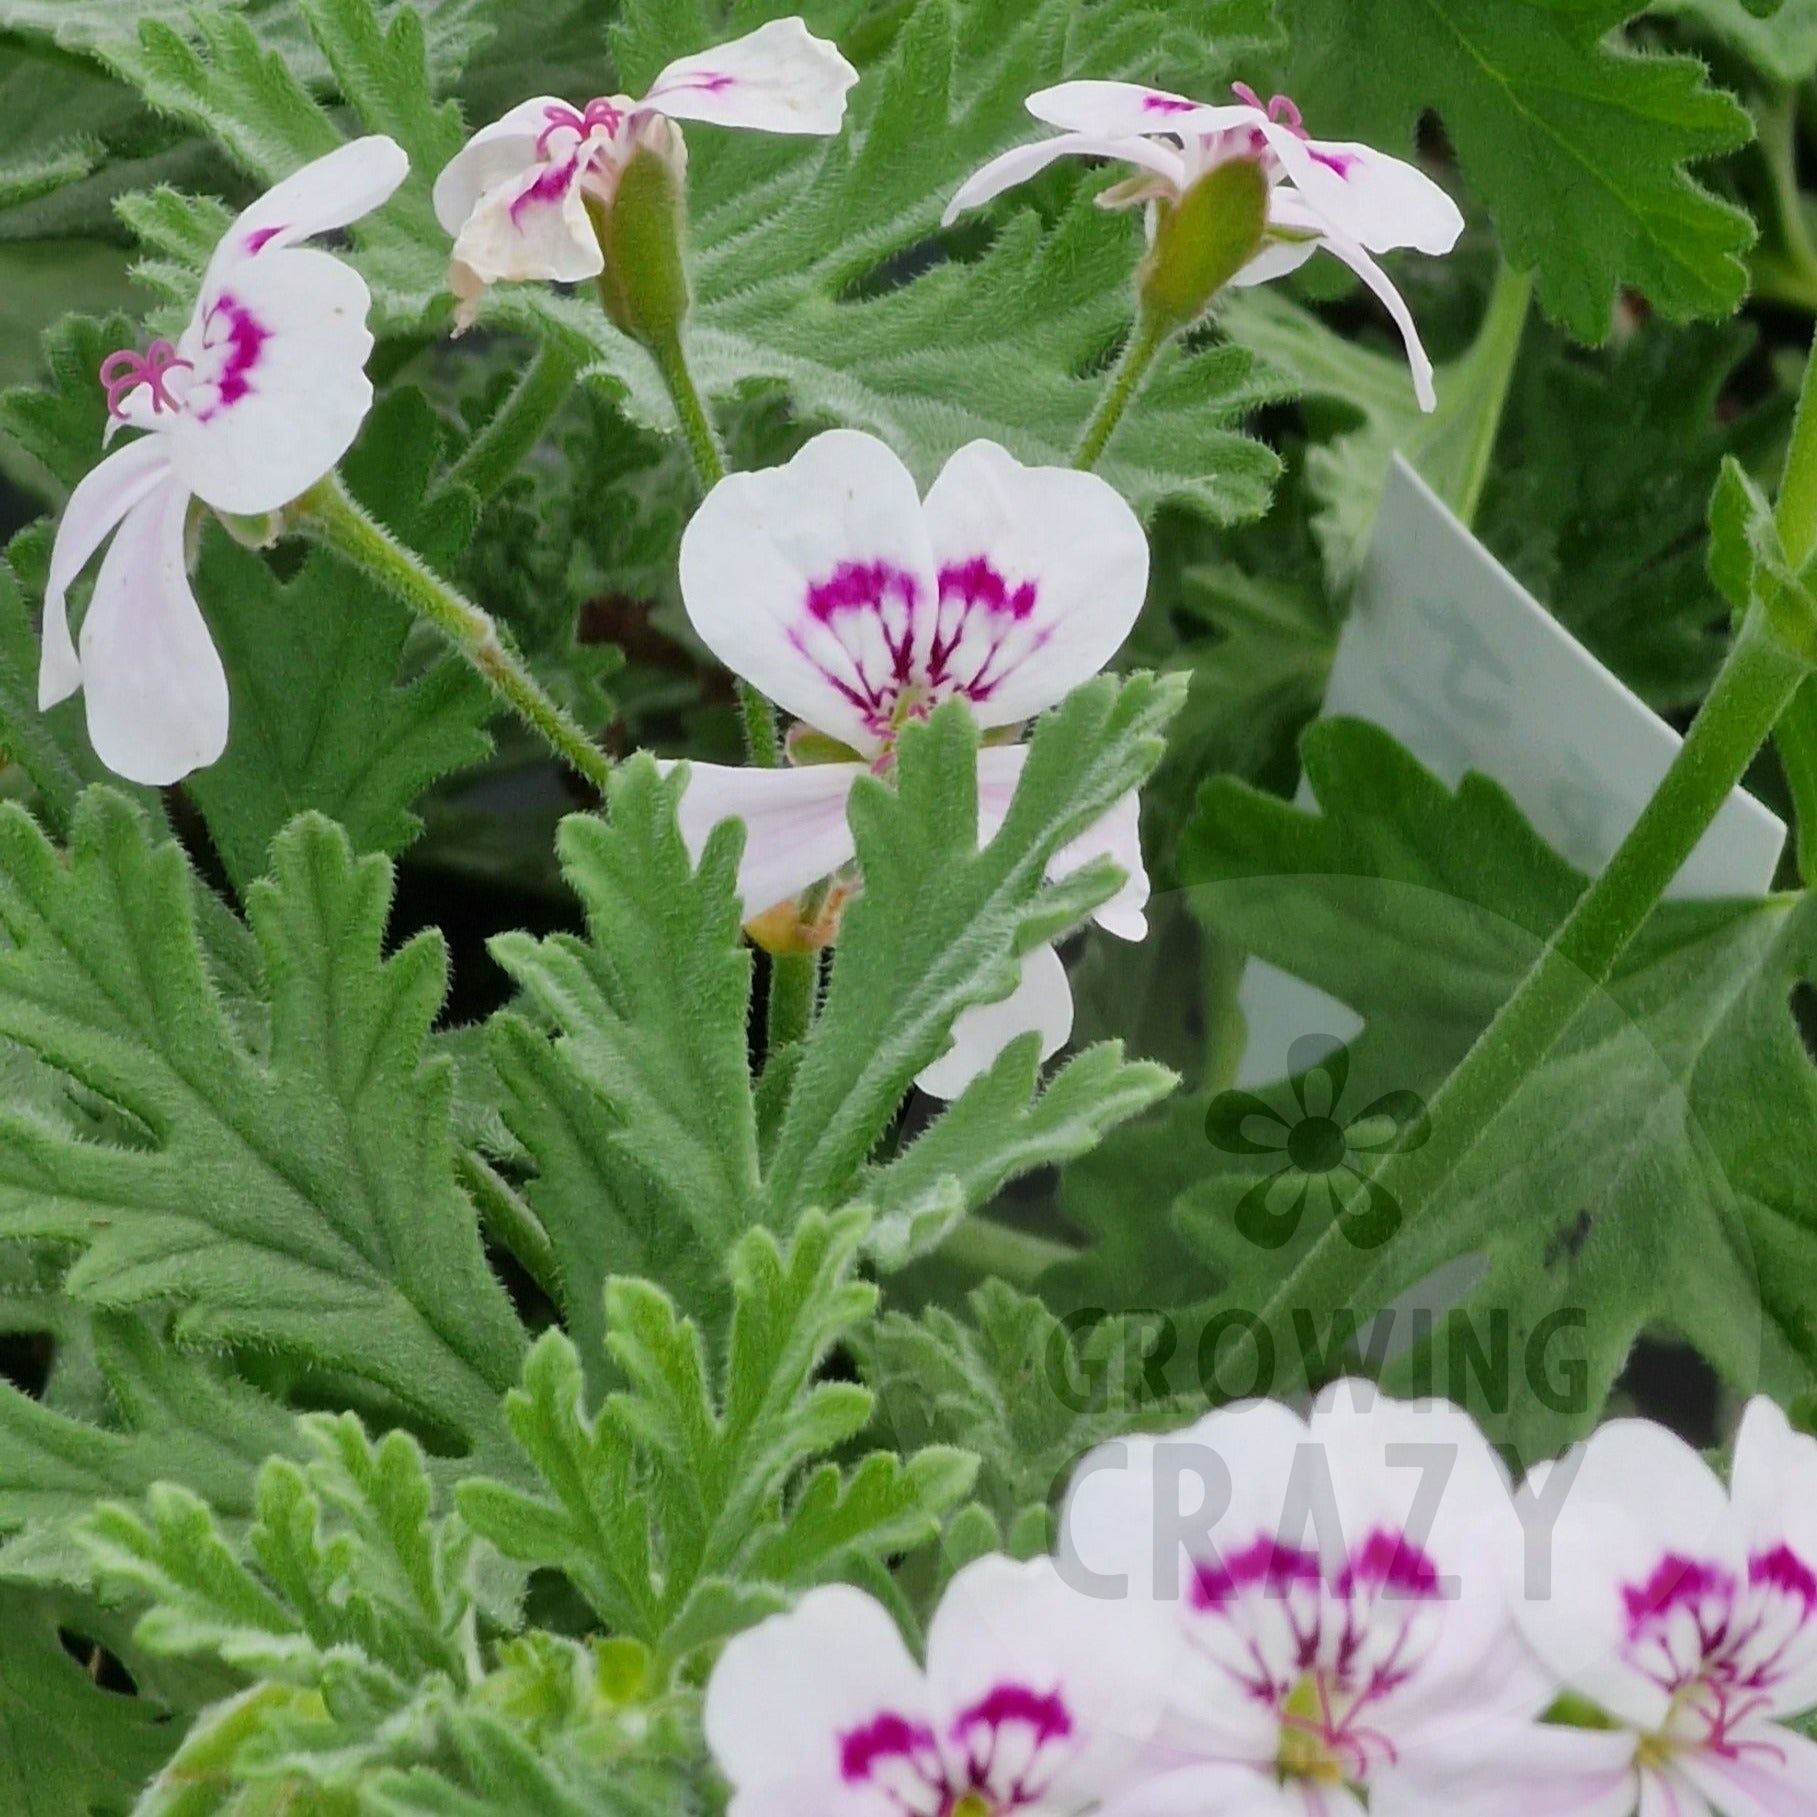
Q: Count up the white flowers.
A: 7